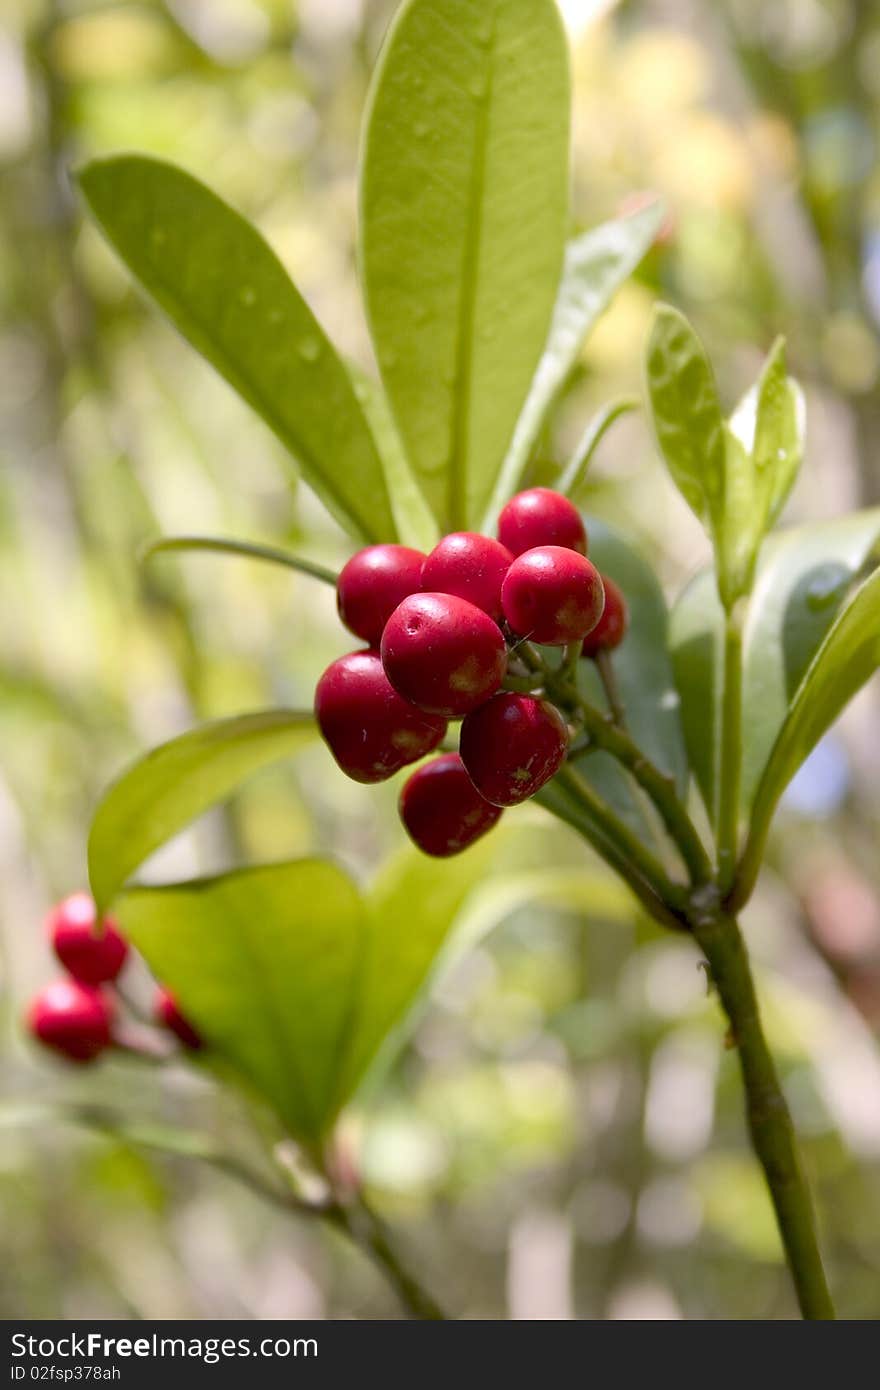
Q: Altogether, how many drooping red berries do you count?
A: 12